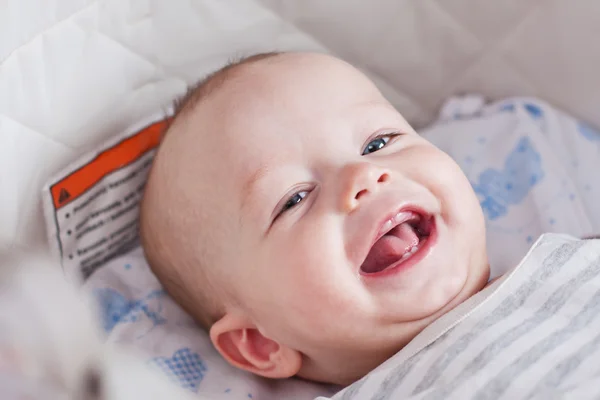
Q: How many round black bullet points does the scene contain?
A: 3